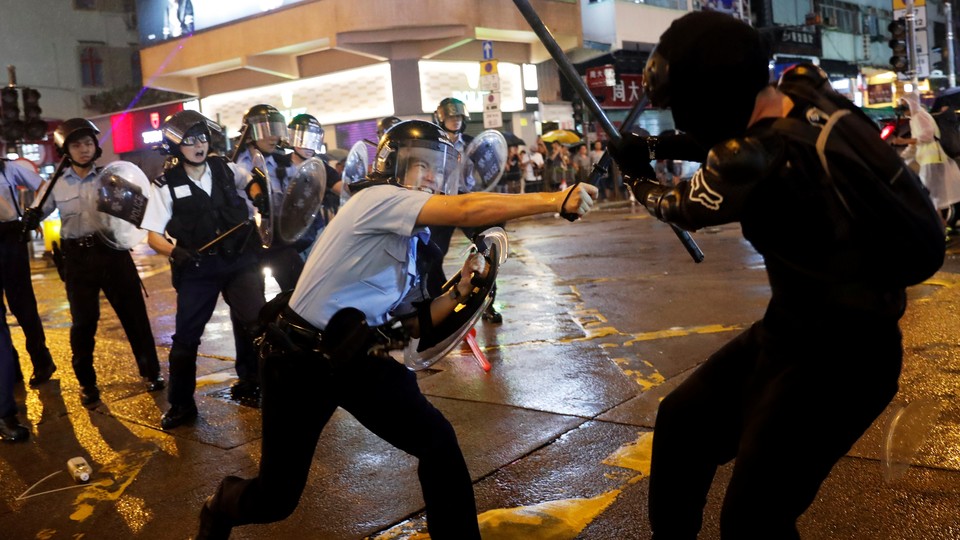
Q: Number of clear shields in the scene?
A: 6